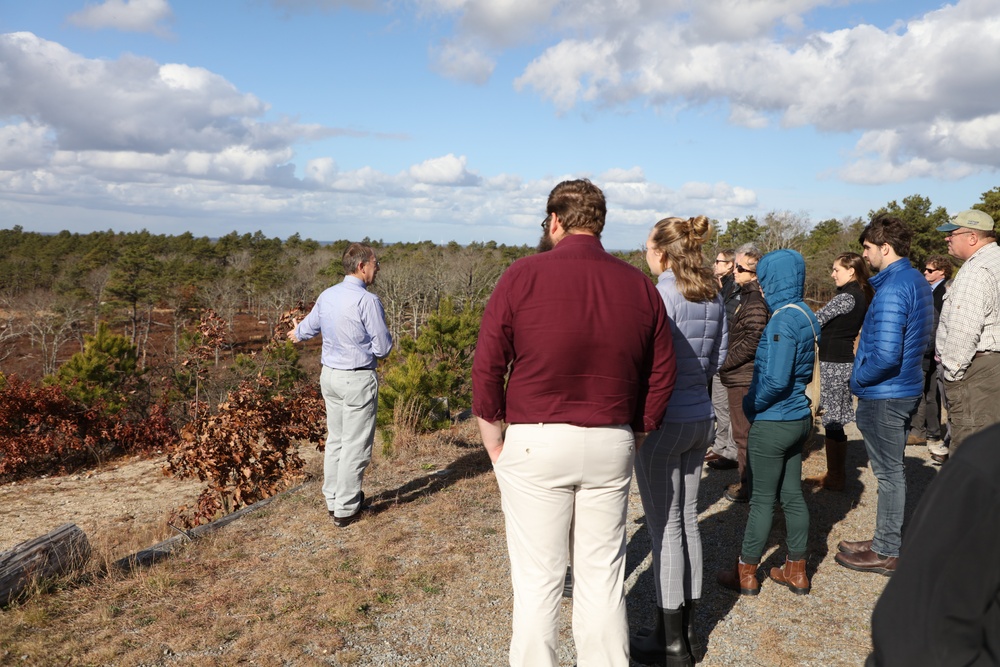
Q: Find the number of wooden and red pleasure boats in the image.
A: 0